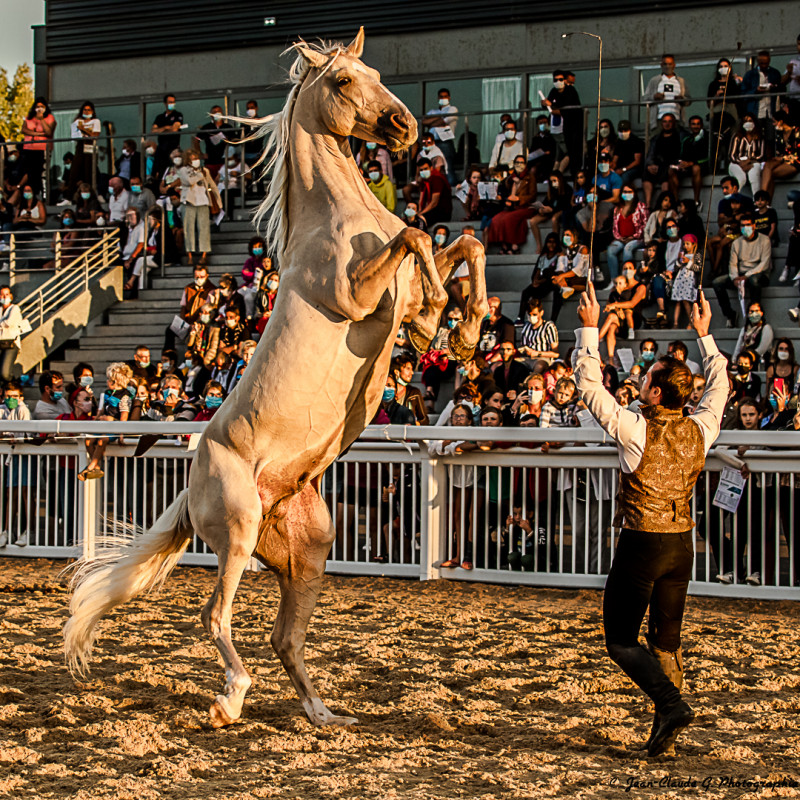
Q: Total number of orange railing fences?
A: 0